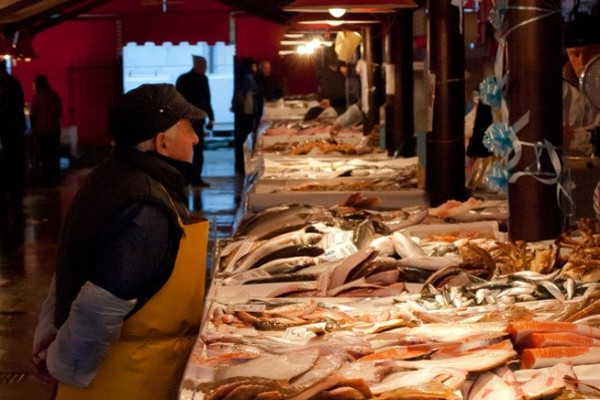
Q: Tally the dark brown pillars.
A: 4